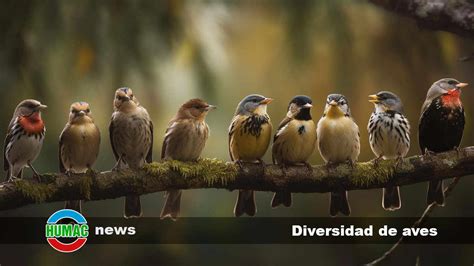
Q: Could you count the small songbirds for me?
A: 9